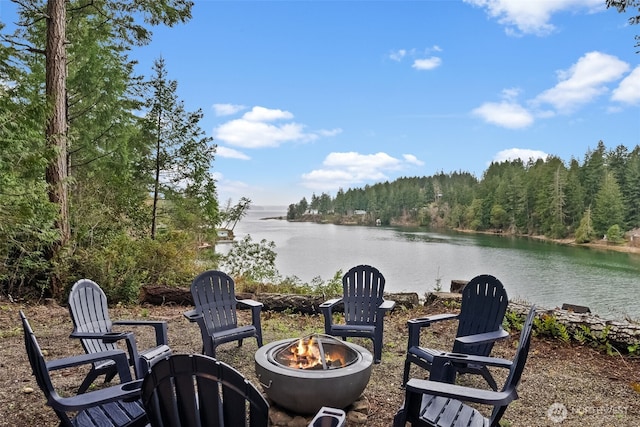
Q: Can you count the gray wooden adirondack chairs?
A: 7